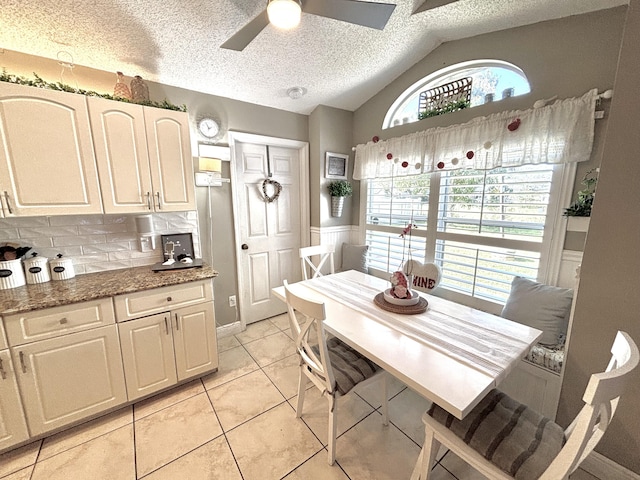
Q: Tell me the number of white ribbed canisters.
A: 3